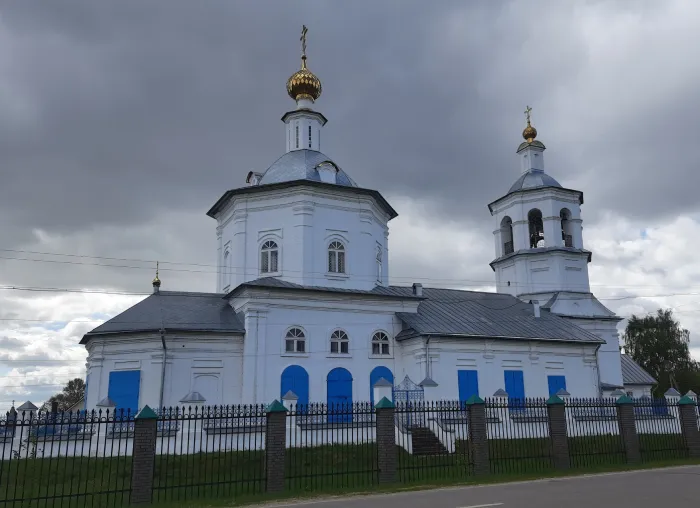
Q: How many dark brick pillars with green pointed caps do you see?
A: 7